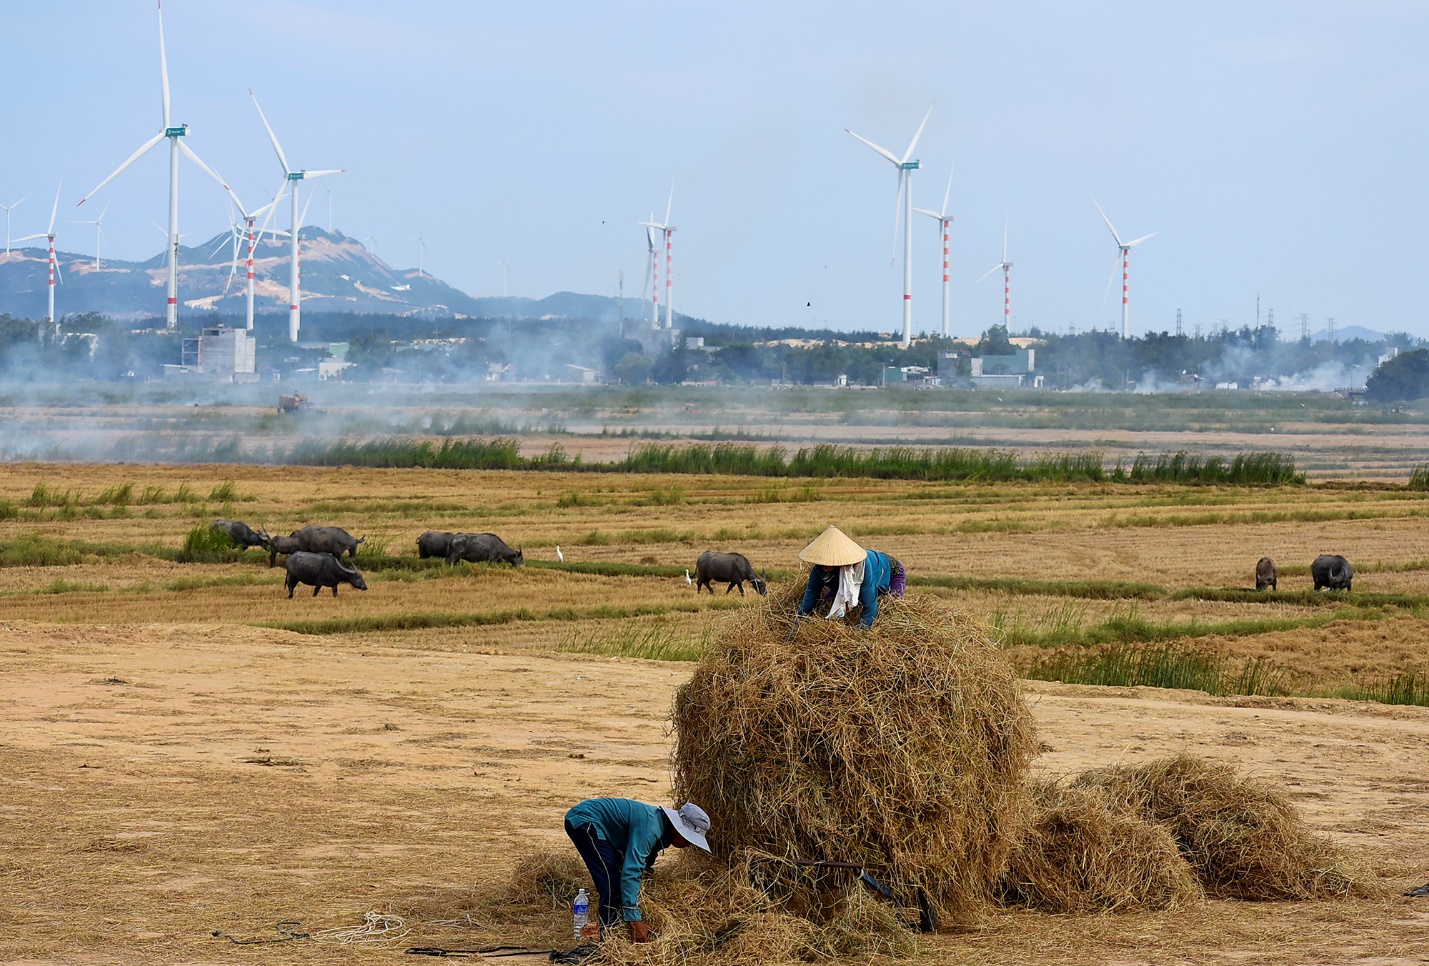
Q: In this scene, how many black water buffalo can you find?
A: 9